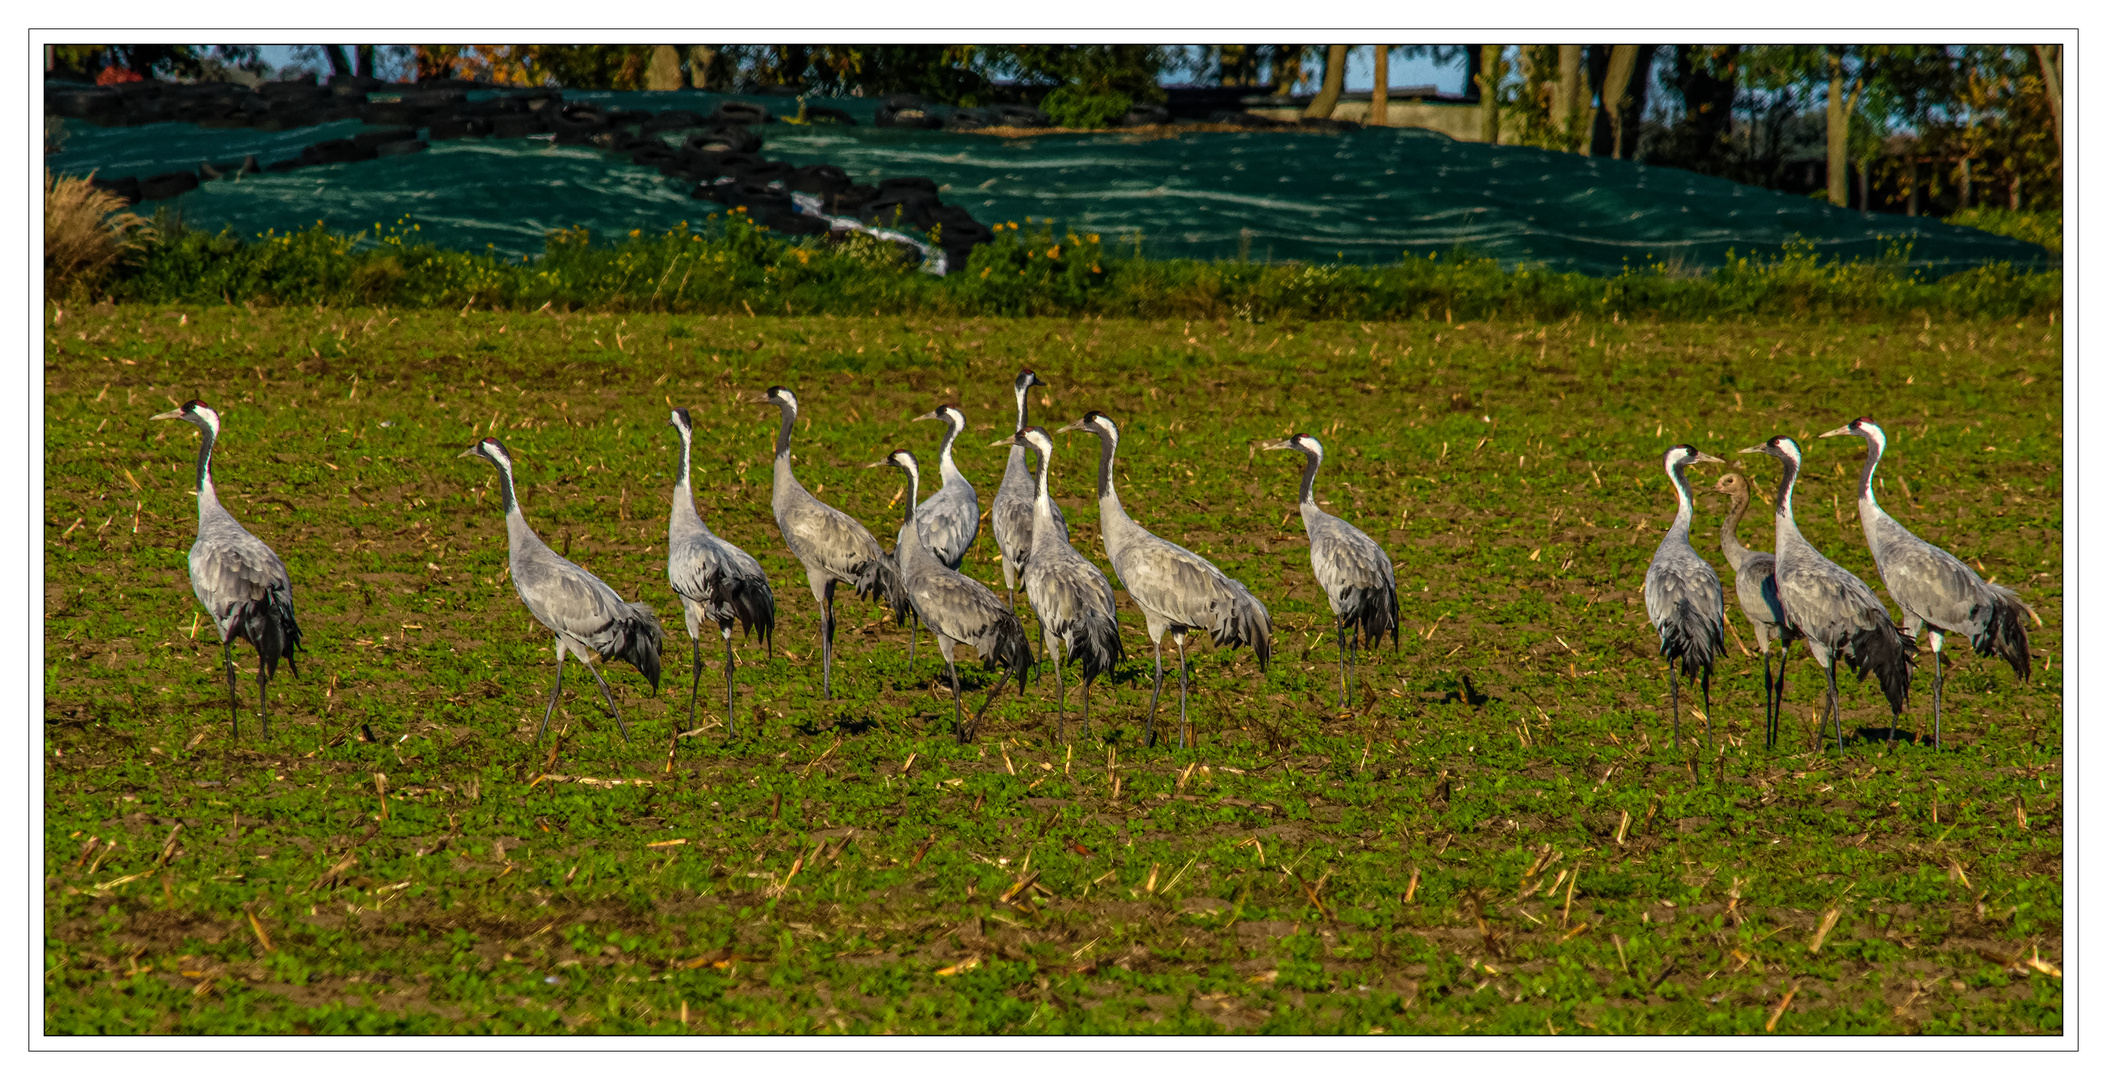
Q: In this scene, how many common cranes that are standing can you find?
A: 14